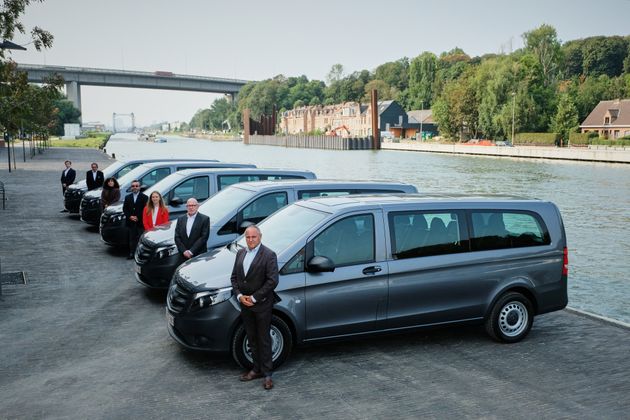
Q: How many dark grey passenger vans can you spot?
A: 5